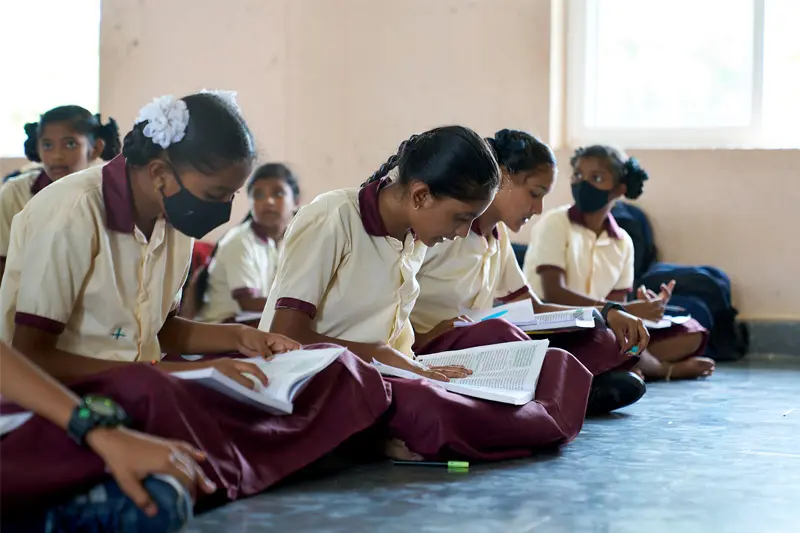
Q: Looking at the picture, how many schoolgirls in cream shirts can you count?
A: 6